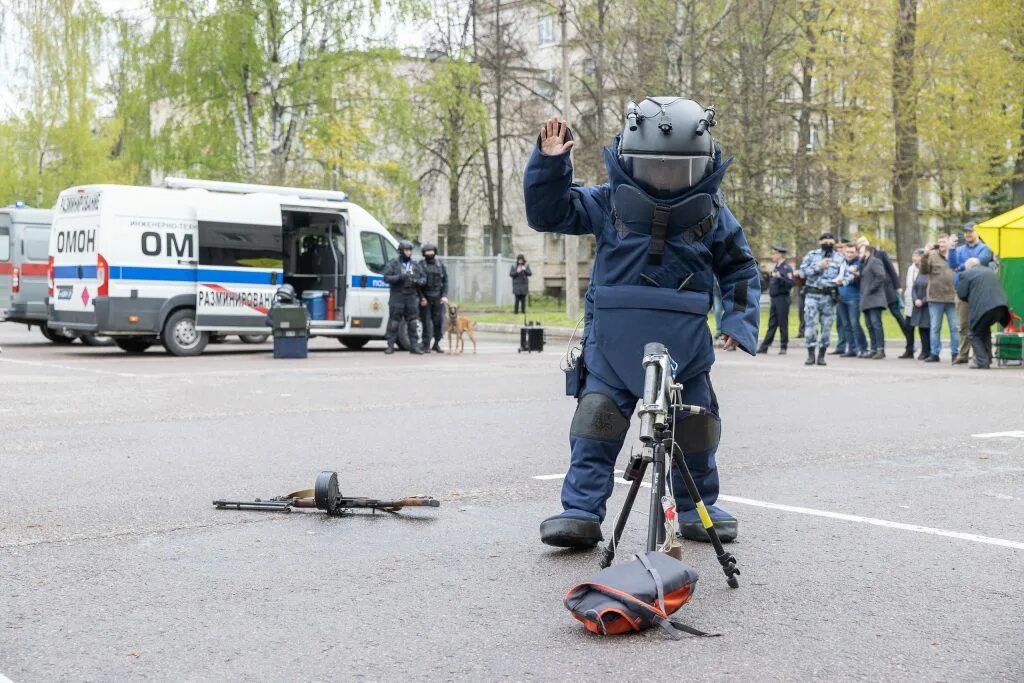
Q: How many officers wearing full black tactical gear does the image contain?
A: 2